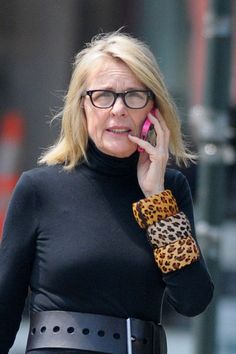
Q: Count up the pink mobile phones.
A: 1